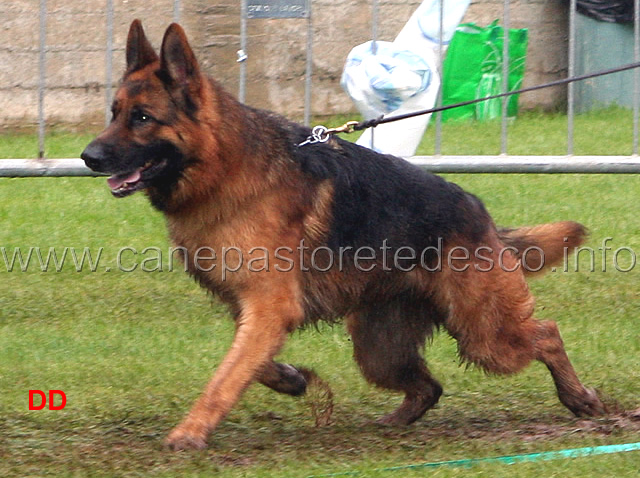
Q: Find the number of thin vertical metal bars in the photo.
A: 10